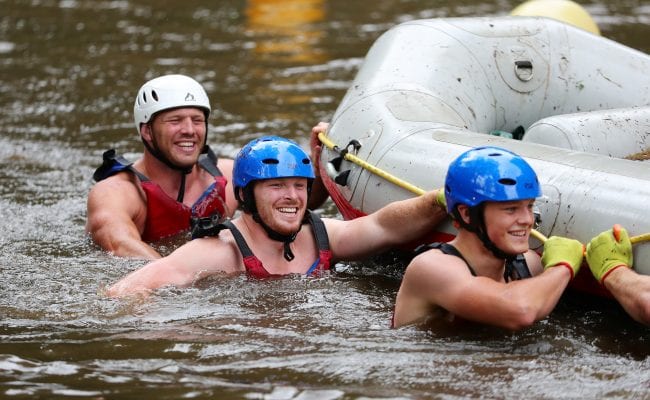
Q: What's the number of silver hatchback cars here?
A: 0